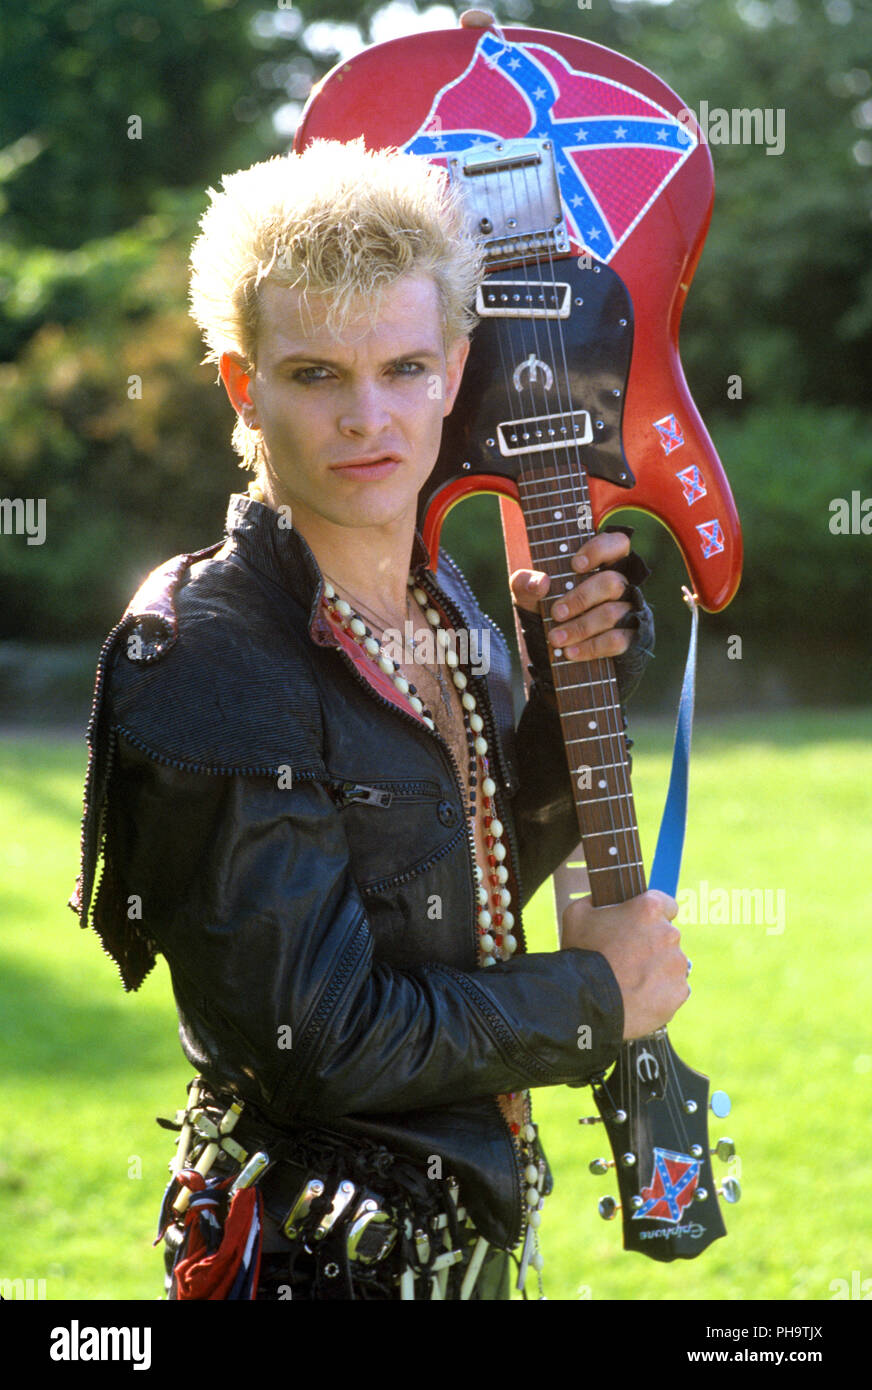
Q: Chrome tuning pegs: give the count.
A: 6